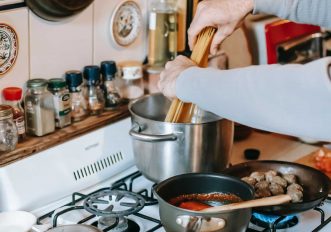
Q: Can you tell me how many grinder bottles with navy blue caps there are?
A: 3